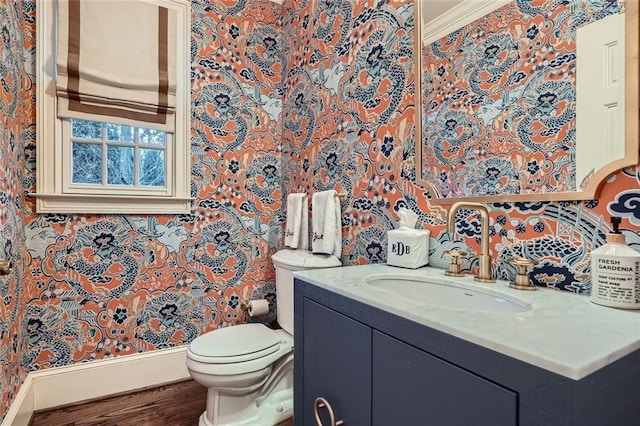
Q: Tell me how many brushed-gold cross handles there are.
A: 2